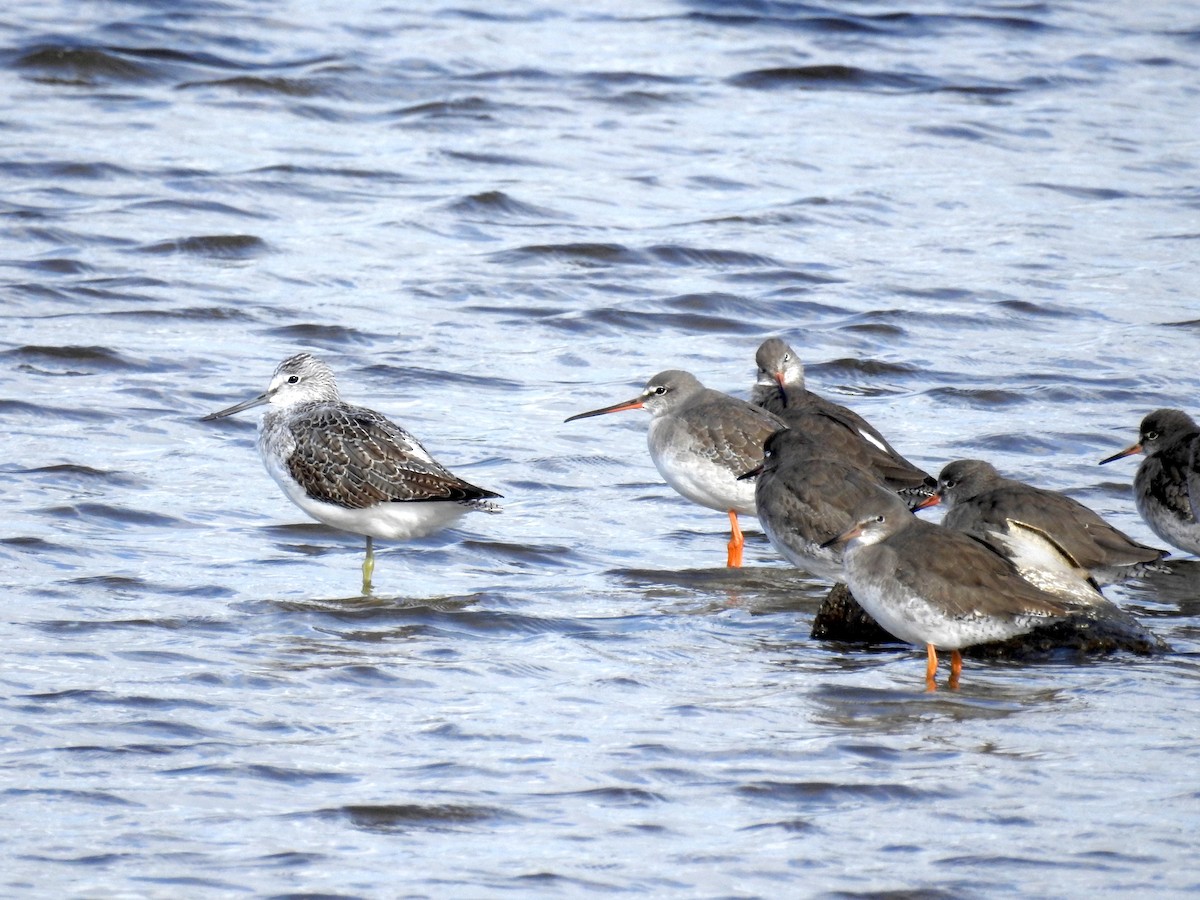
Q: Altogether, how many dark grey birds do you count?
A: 6